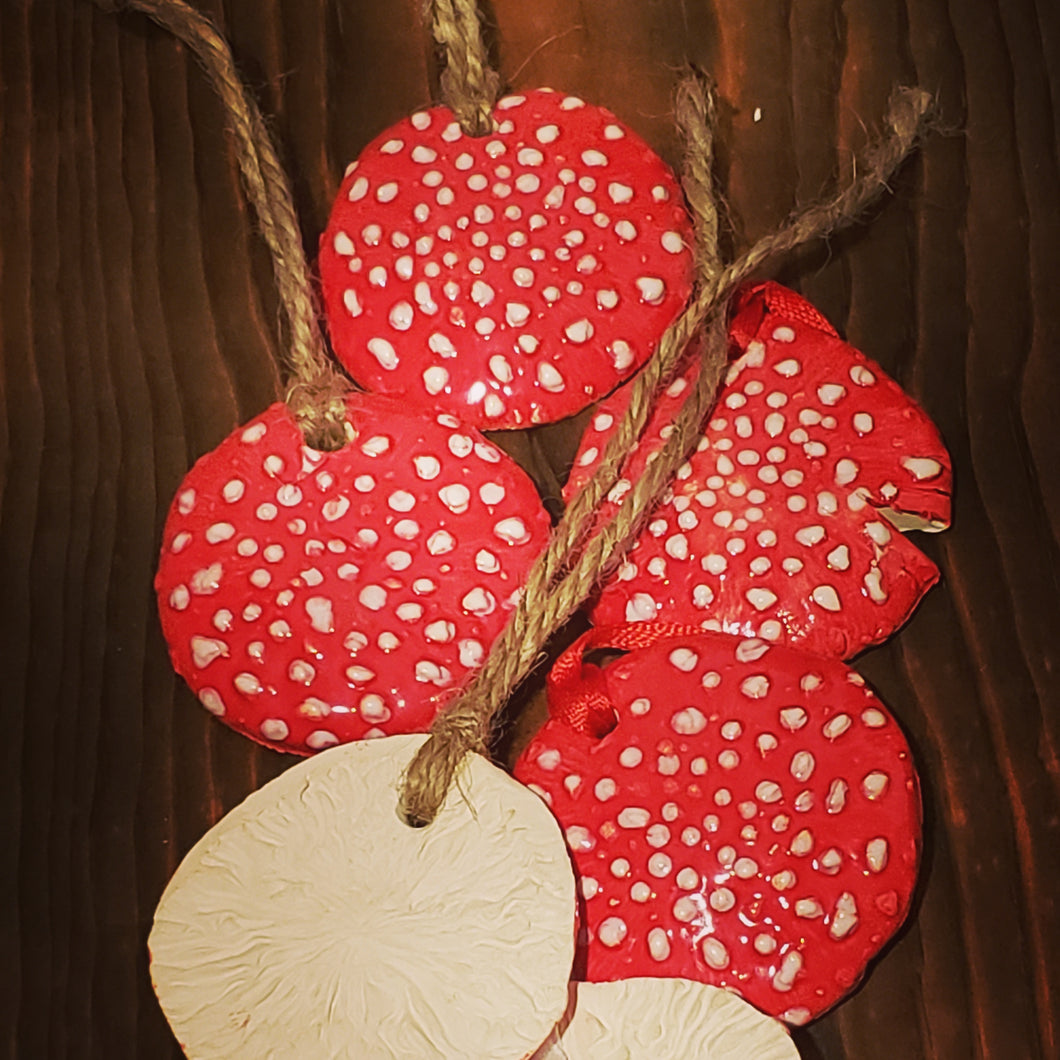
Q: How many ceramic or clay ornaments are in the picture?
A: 6